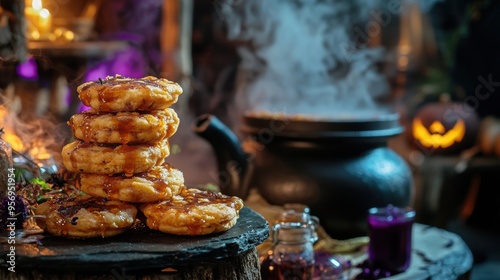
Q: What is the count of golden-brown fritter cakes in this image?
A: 6